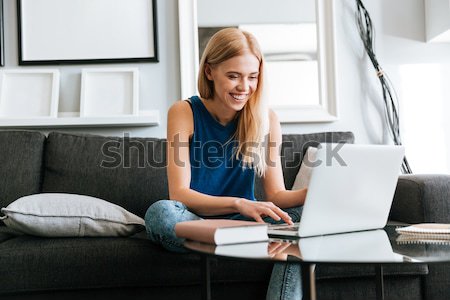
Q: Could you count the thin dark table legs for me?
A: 3